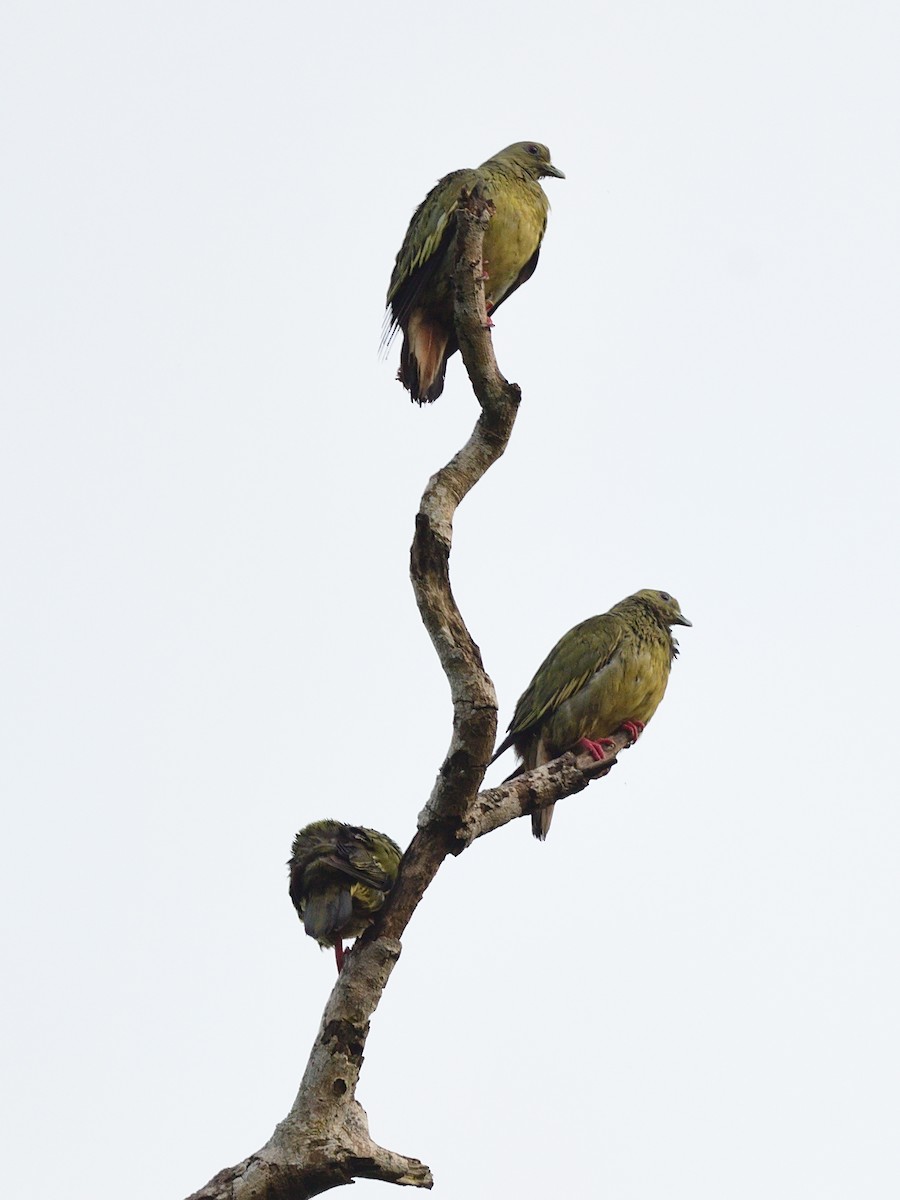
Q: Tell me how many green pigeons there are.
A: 3